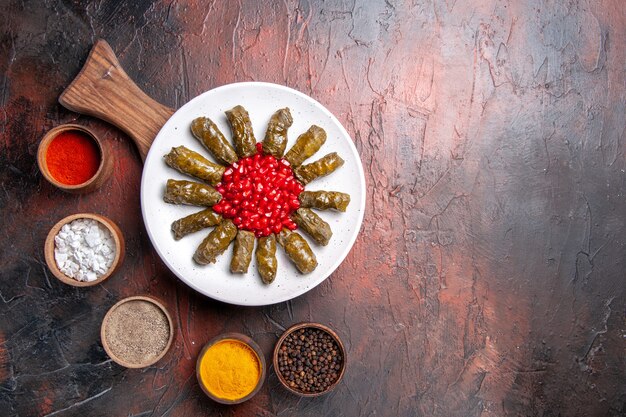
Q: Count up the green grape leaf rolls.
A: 14